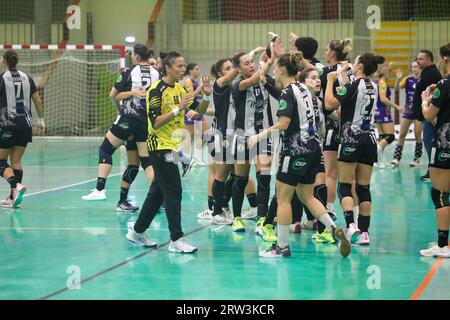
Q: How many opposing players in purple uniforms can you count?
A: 3